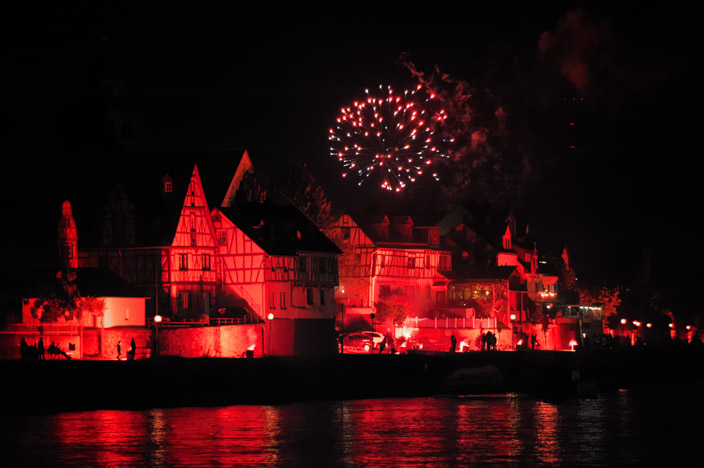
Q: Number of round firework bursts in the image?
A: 1